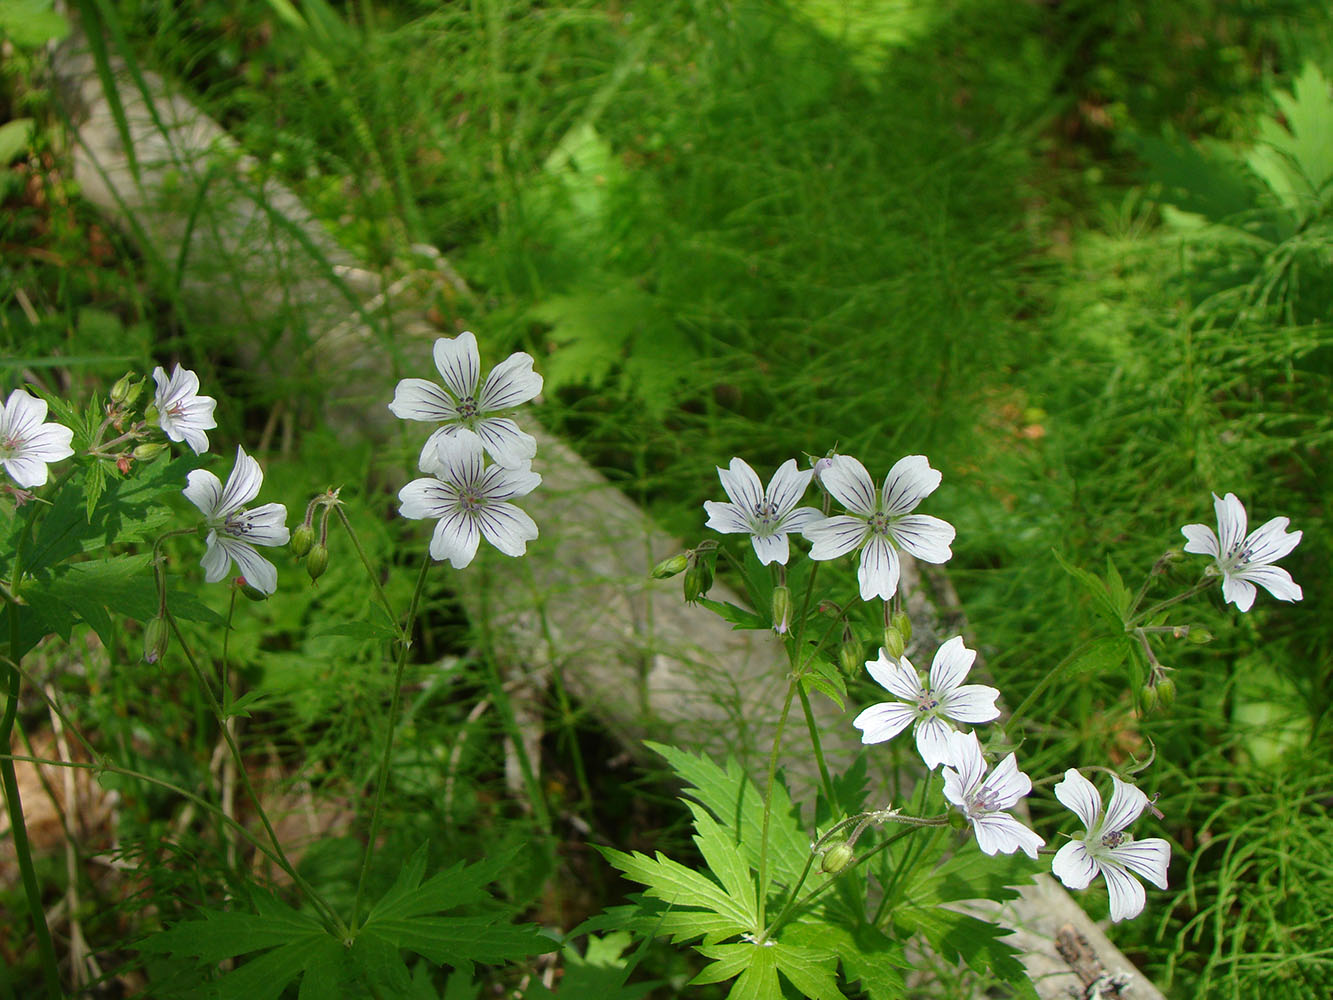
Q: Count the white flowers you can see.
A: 11